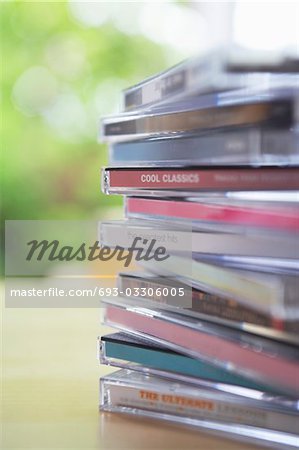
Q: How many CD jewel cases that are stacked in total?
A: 11